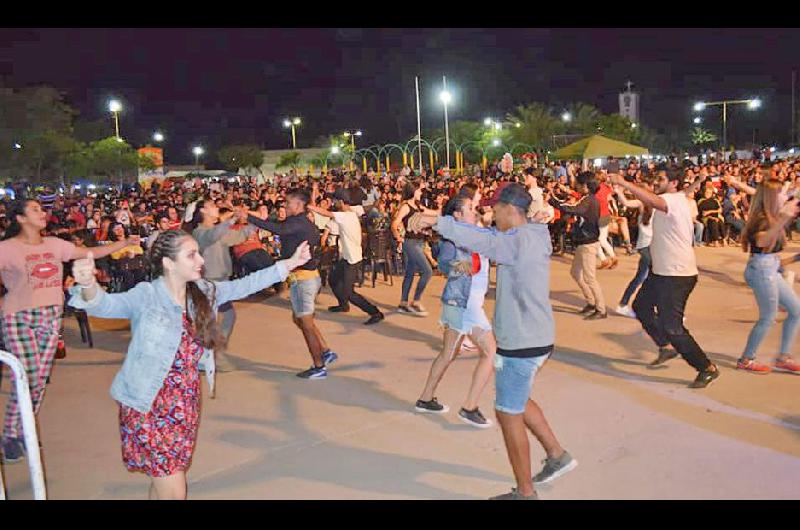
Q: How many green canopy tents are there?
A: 1